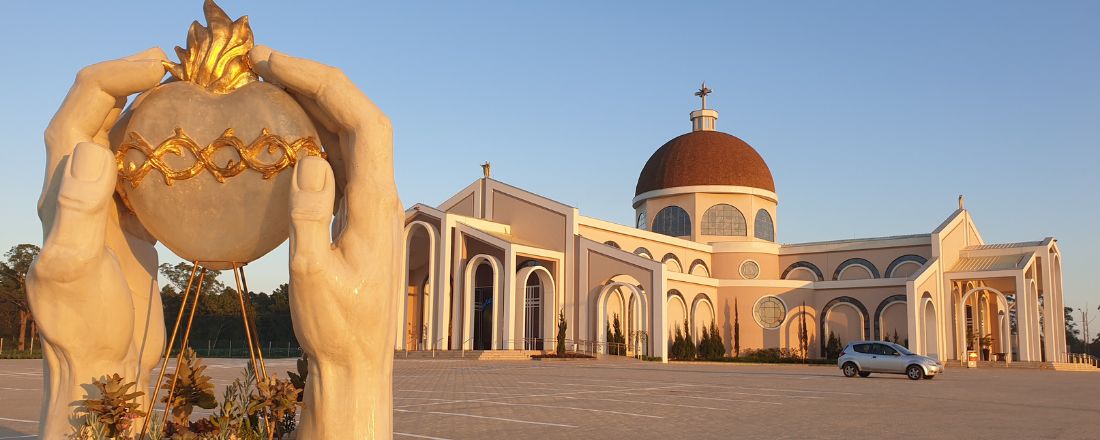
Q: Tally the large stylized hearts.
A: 1